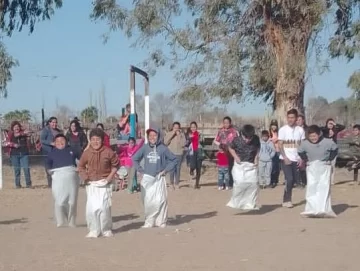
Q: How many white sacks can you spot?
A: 5